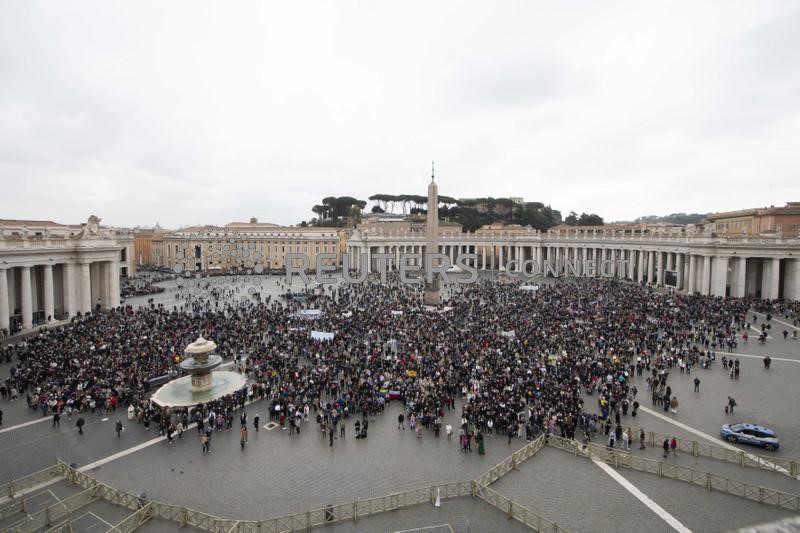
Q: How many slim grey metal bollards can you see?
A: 0